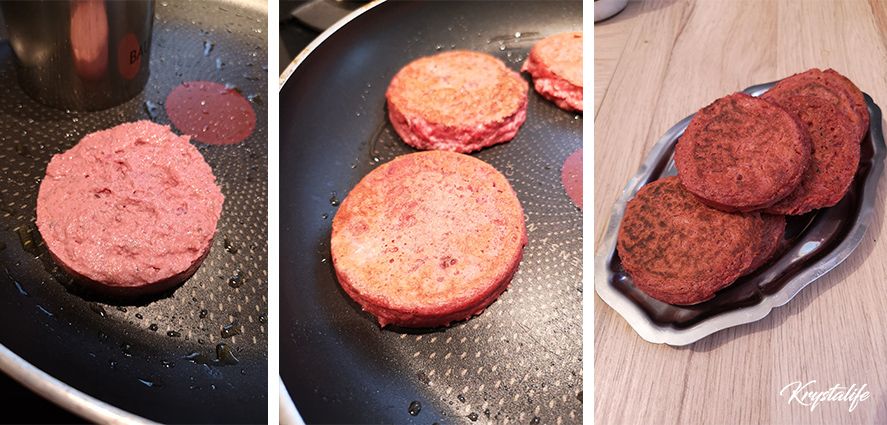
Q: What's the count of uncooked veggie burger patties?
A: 1